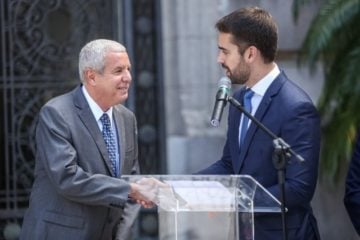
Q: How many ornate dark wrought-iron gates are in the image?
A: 1